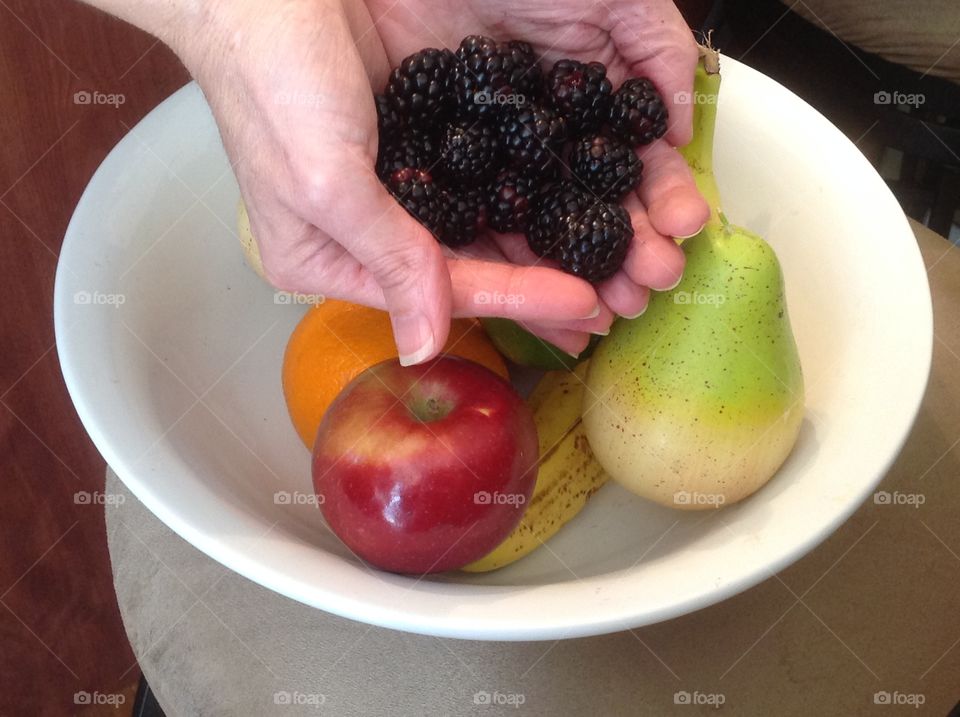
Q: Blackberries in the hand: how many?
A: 14